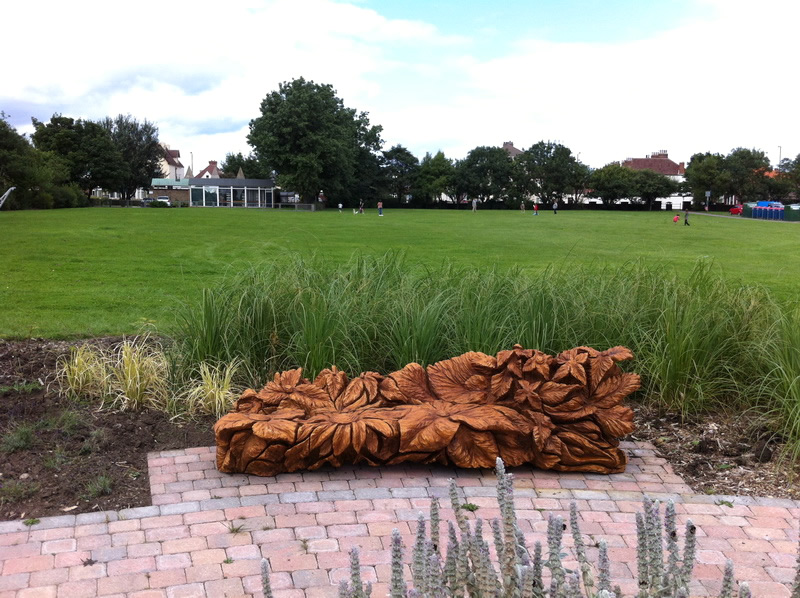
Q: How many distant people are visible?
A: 9